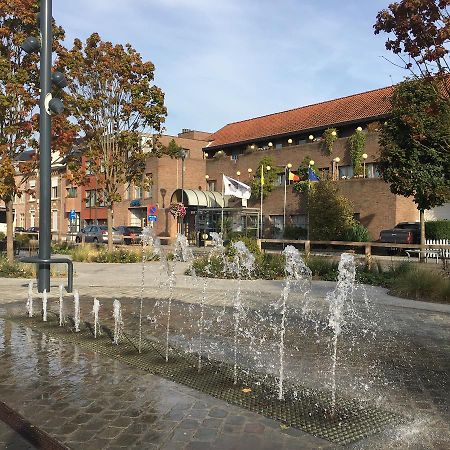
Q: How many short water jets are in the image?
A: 6